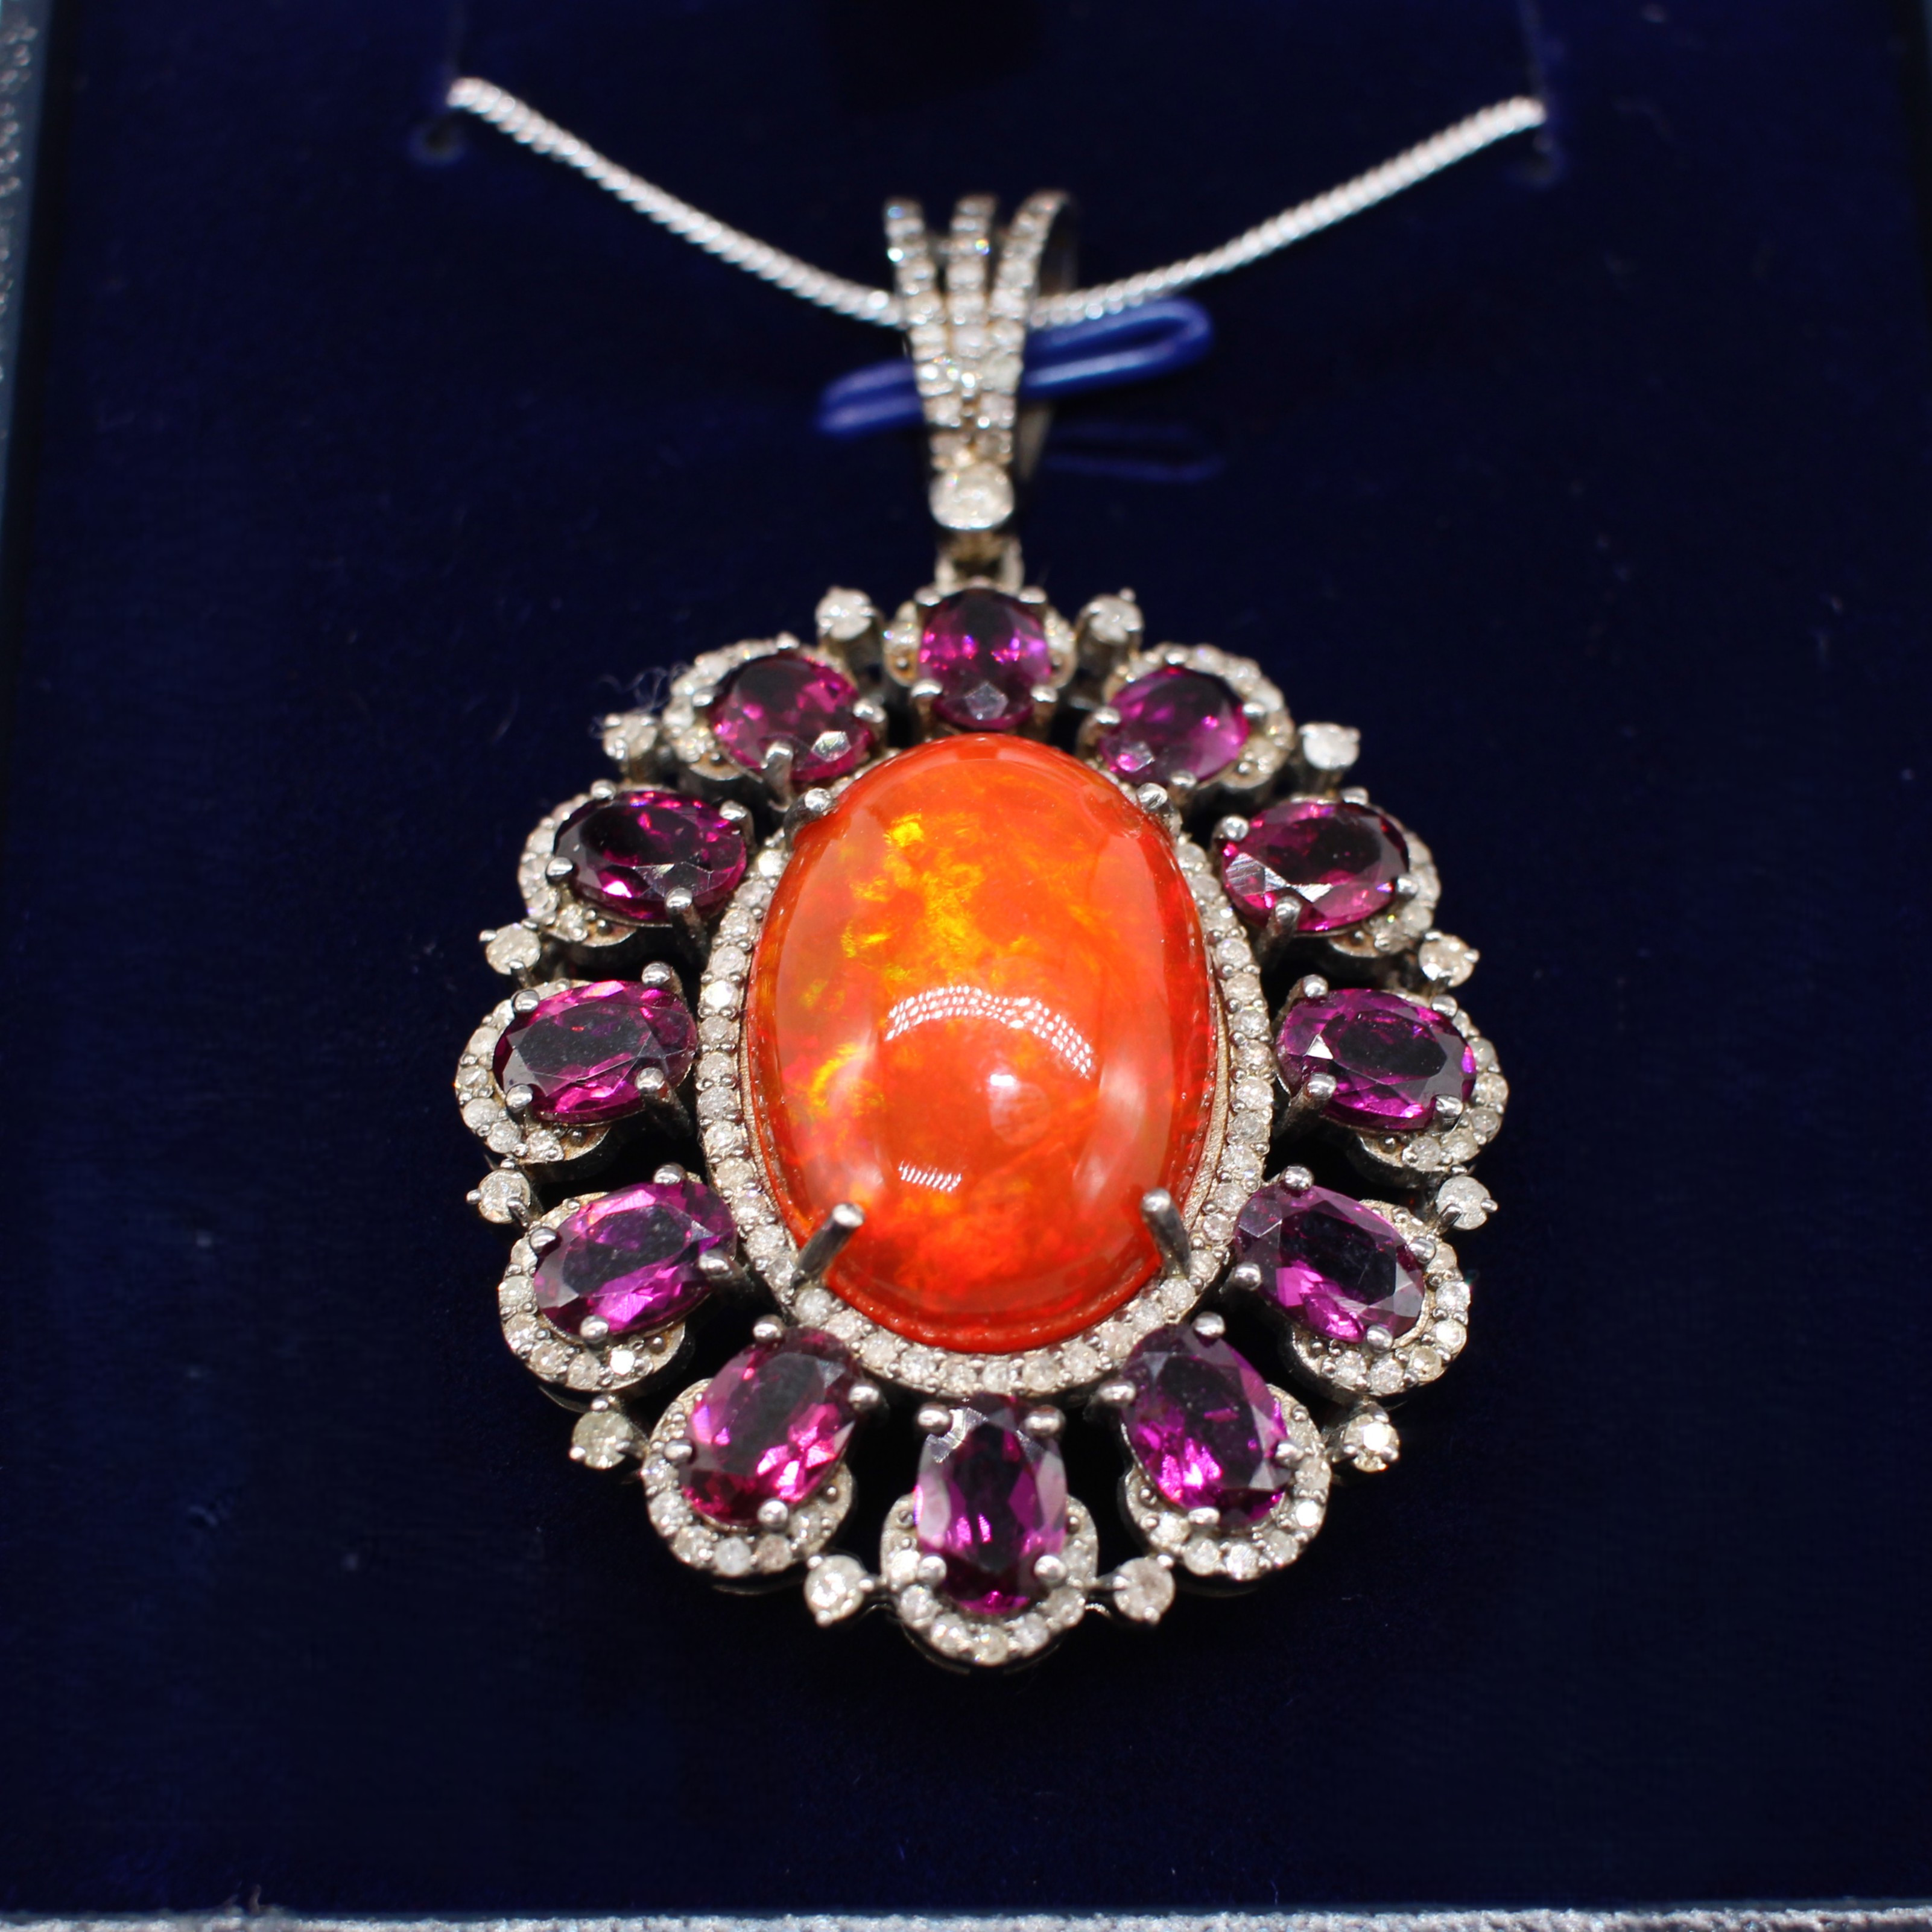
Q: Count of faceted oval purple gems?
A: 12